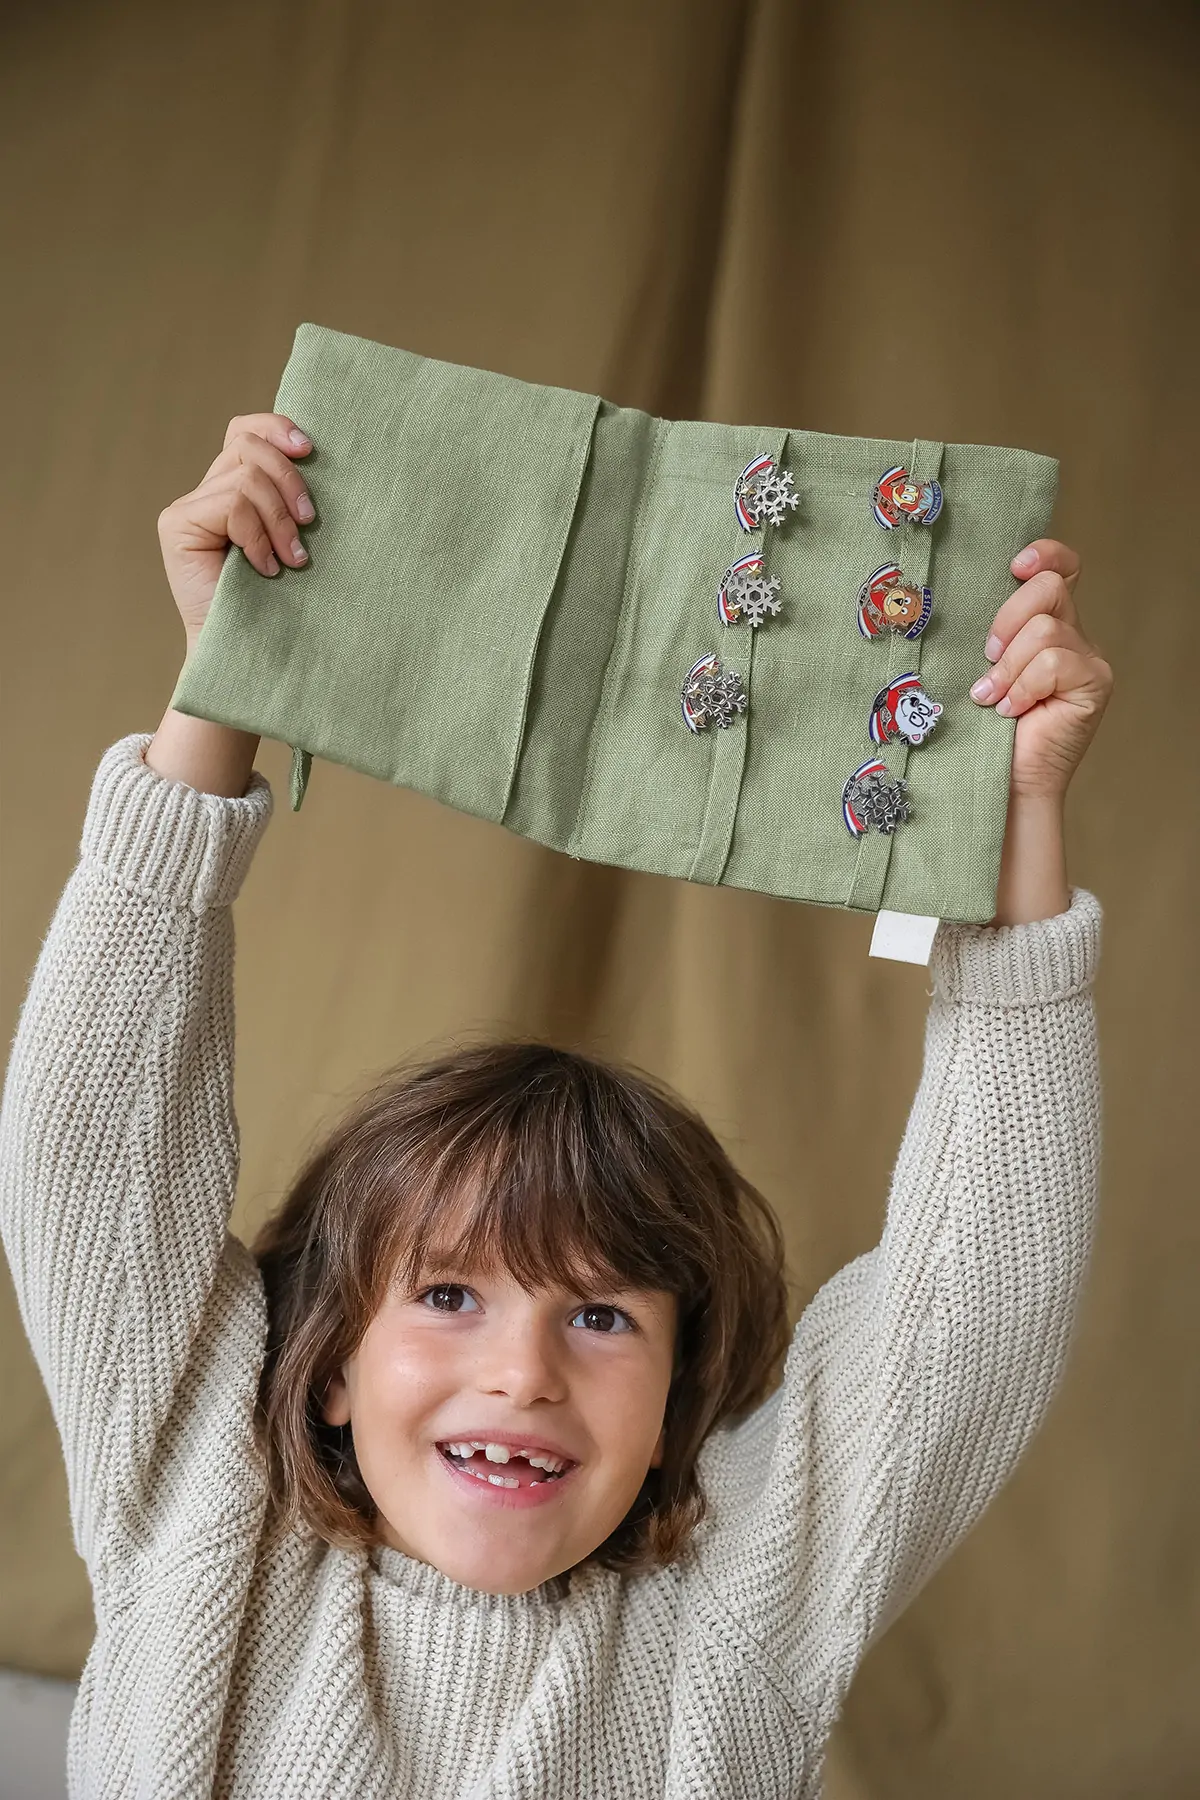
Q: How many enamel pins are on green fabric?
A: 7